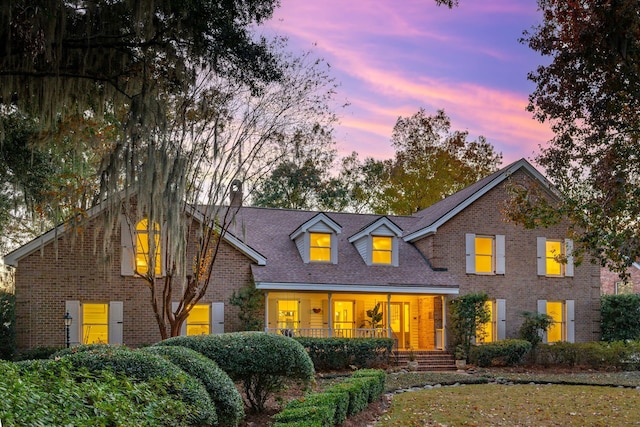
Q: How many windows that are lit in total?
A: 11